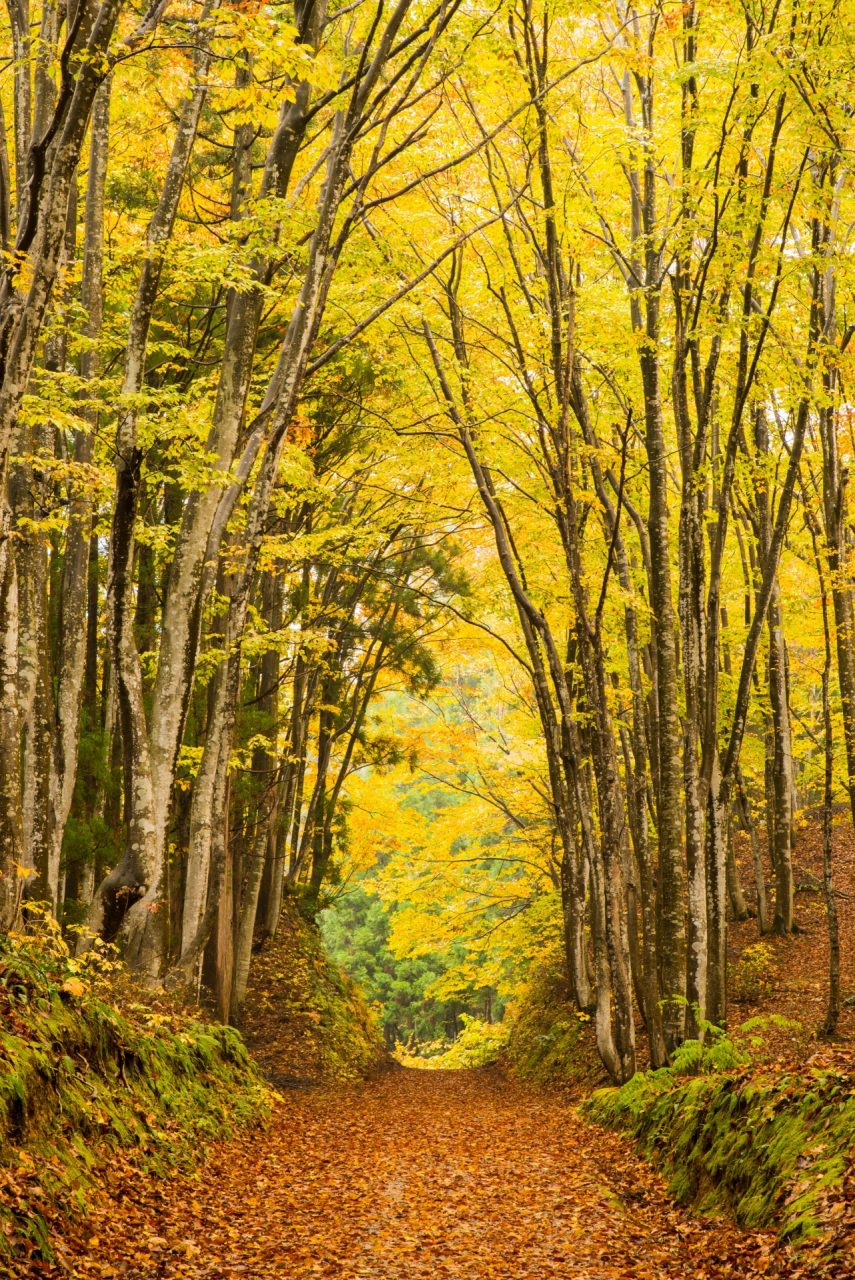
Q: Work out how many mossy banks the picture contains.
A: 2